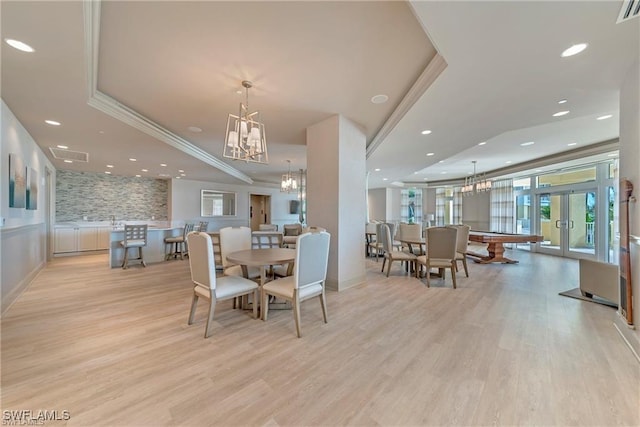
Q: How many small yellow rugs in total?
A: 0